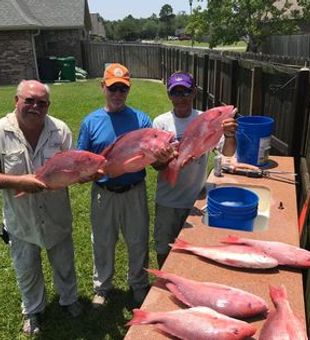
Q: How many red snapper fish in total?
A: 8